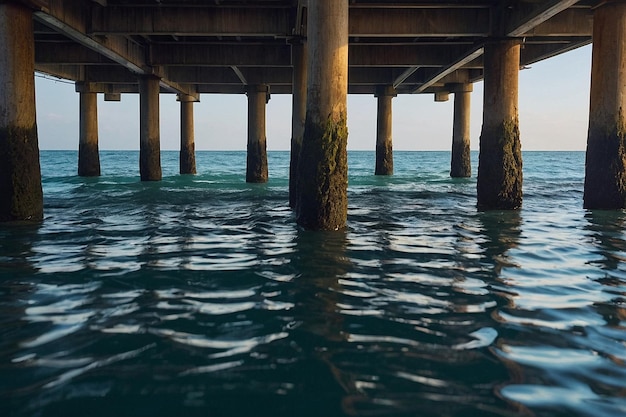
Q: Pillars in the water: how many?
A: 11